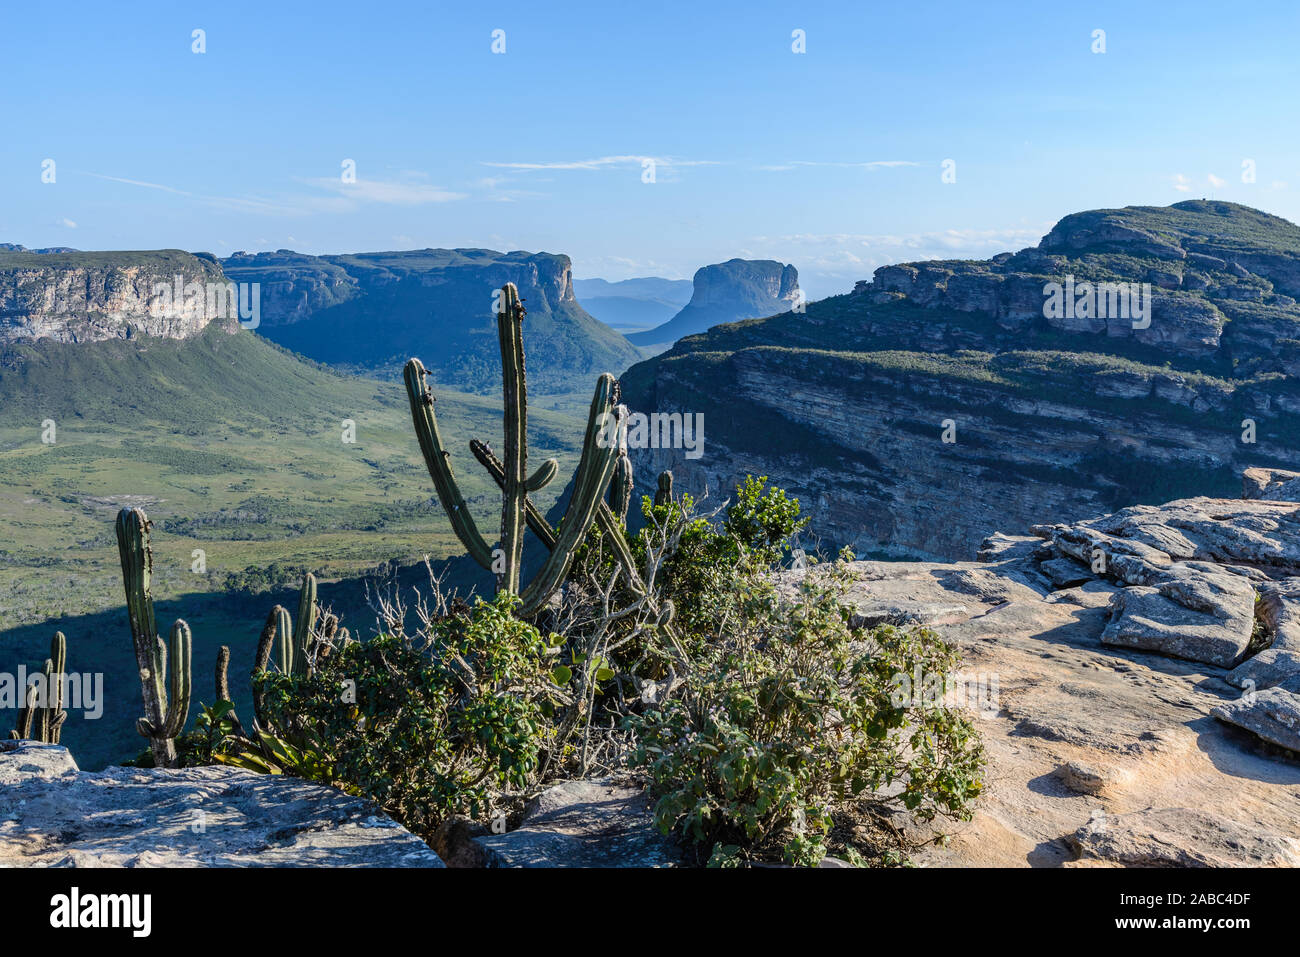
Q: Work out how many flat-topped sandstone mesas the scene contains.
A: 3